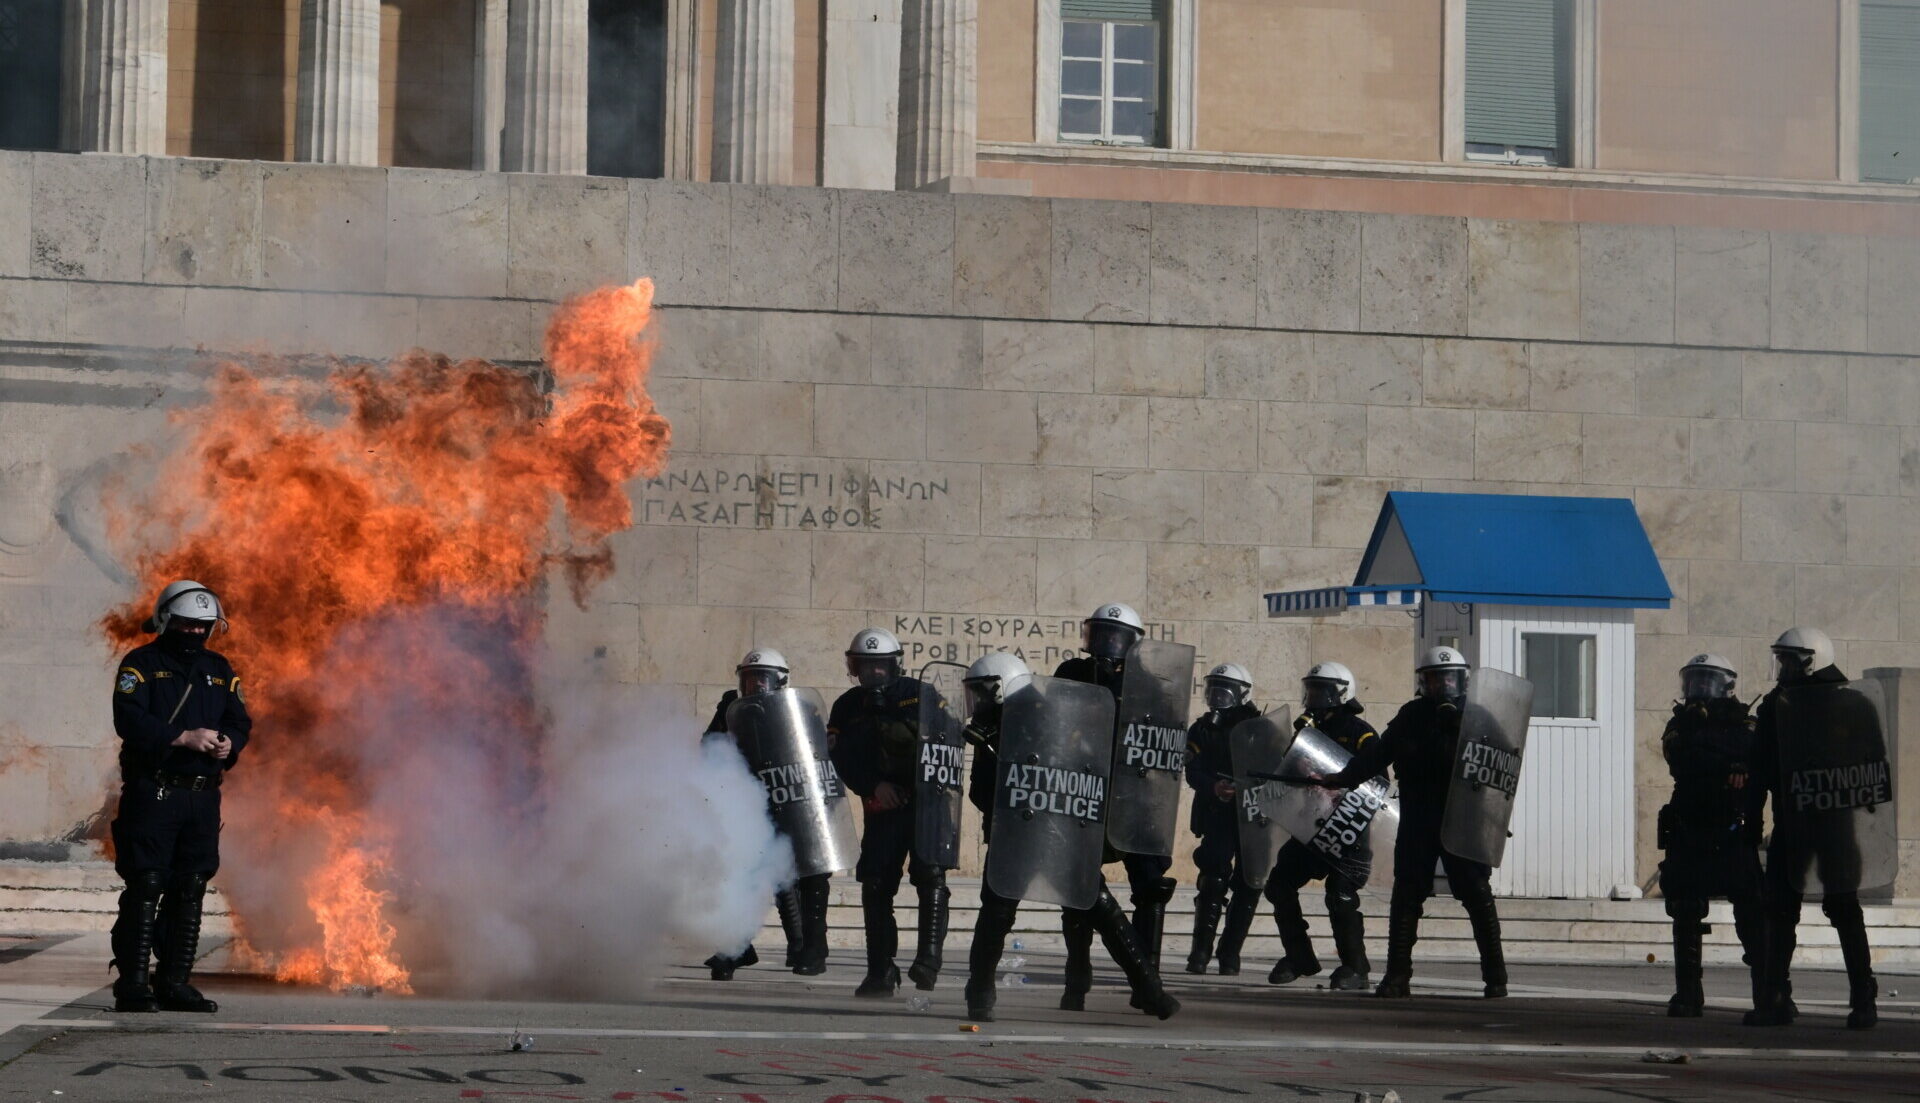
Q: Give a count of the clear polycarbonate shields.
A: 8